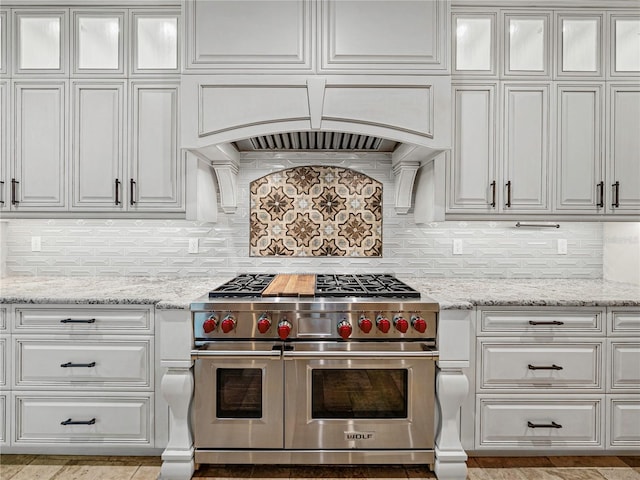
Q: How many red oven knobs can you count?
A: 9